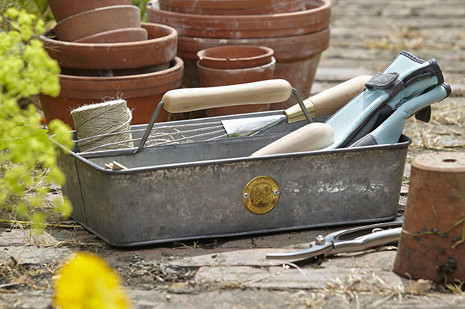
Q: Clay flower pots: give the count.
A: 11